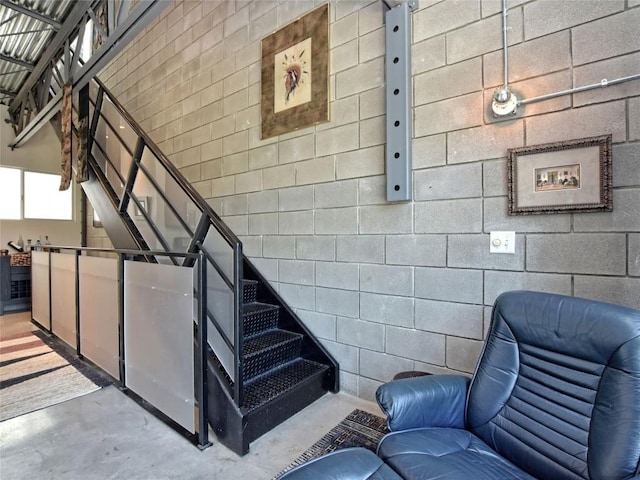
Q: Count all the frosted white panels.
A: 4